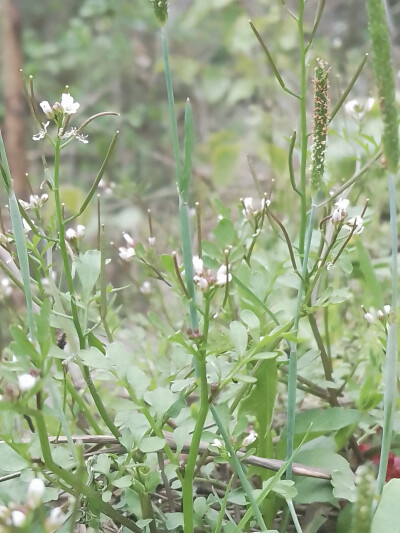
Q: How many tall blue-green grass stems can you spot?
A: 4